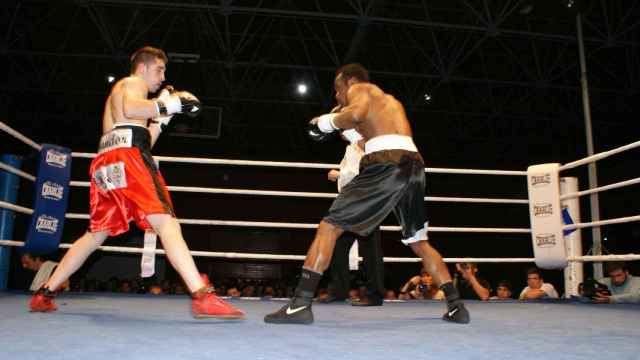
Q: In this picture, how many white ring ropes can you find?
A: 4